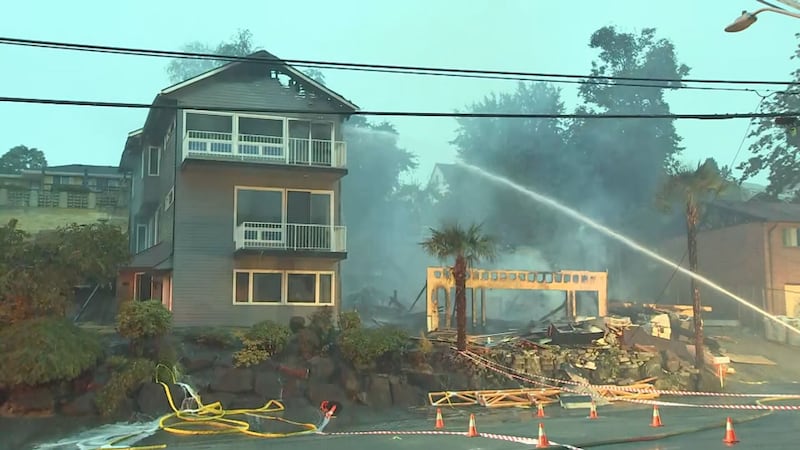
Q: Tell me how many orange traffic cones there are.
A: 7